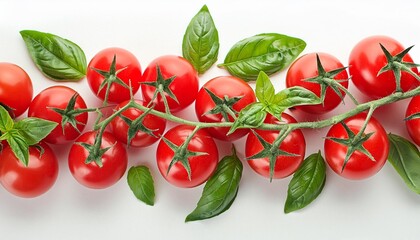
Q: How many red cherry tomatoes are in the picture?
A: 14